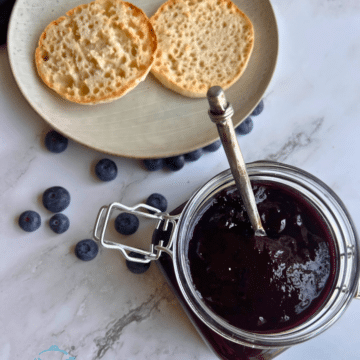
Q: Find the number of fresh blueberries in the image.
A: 15